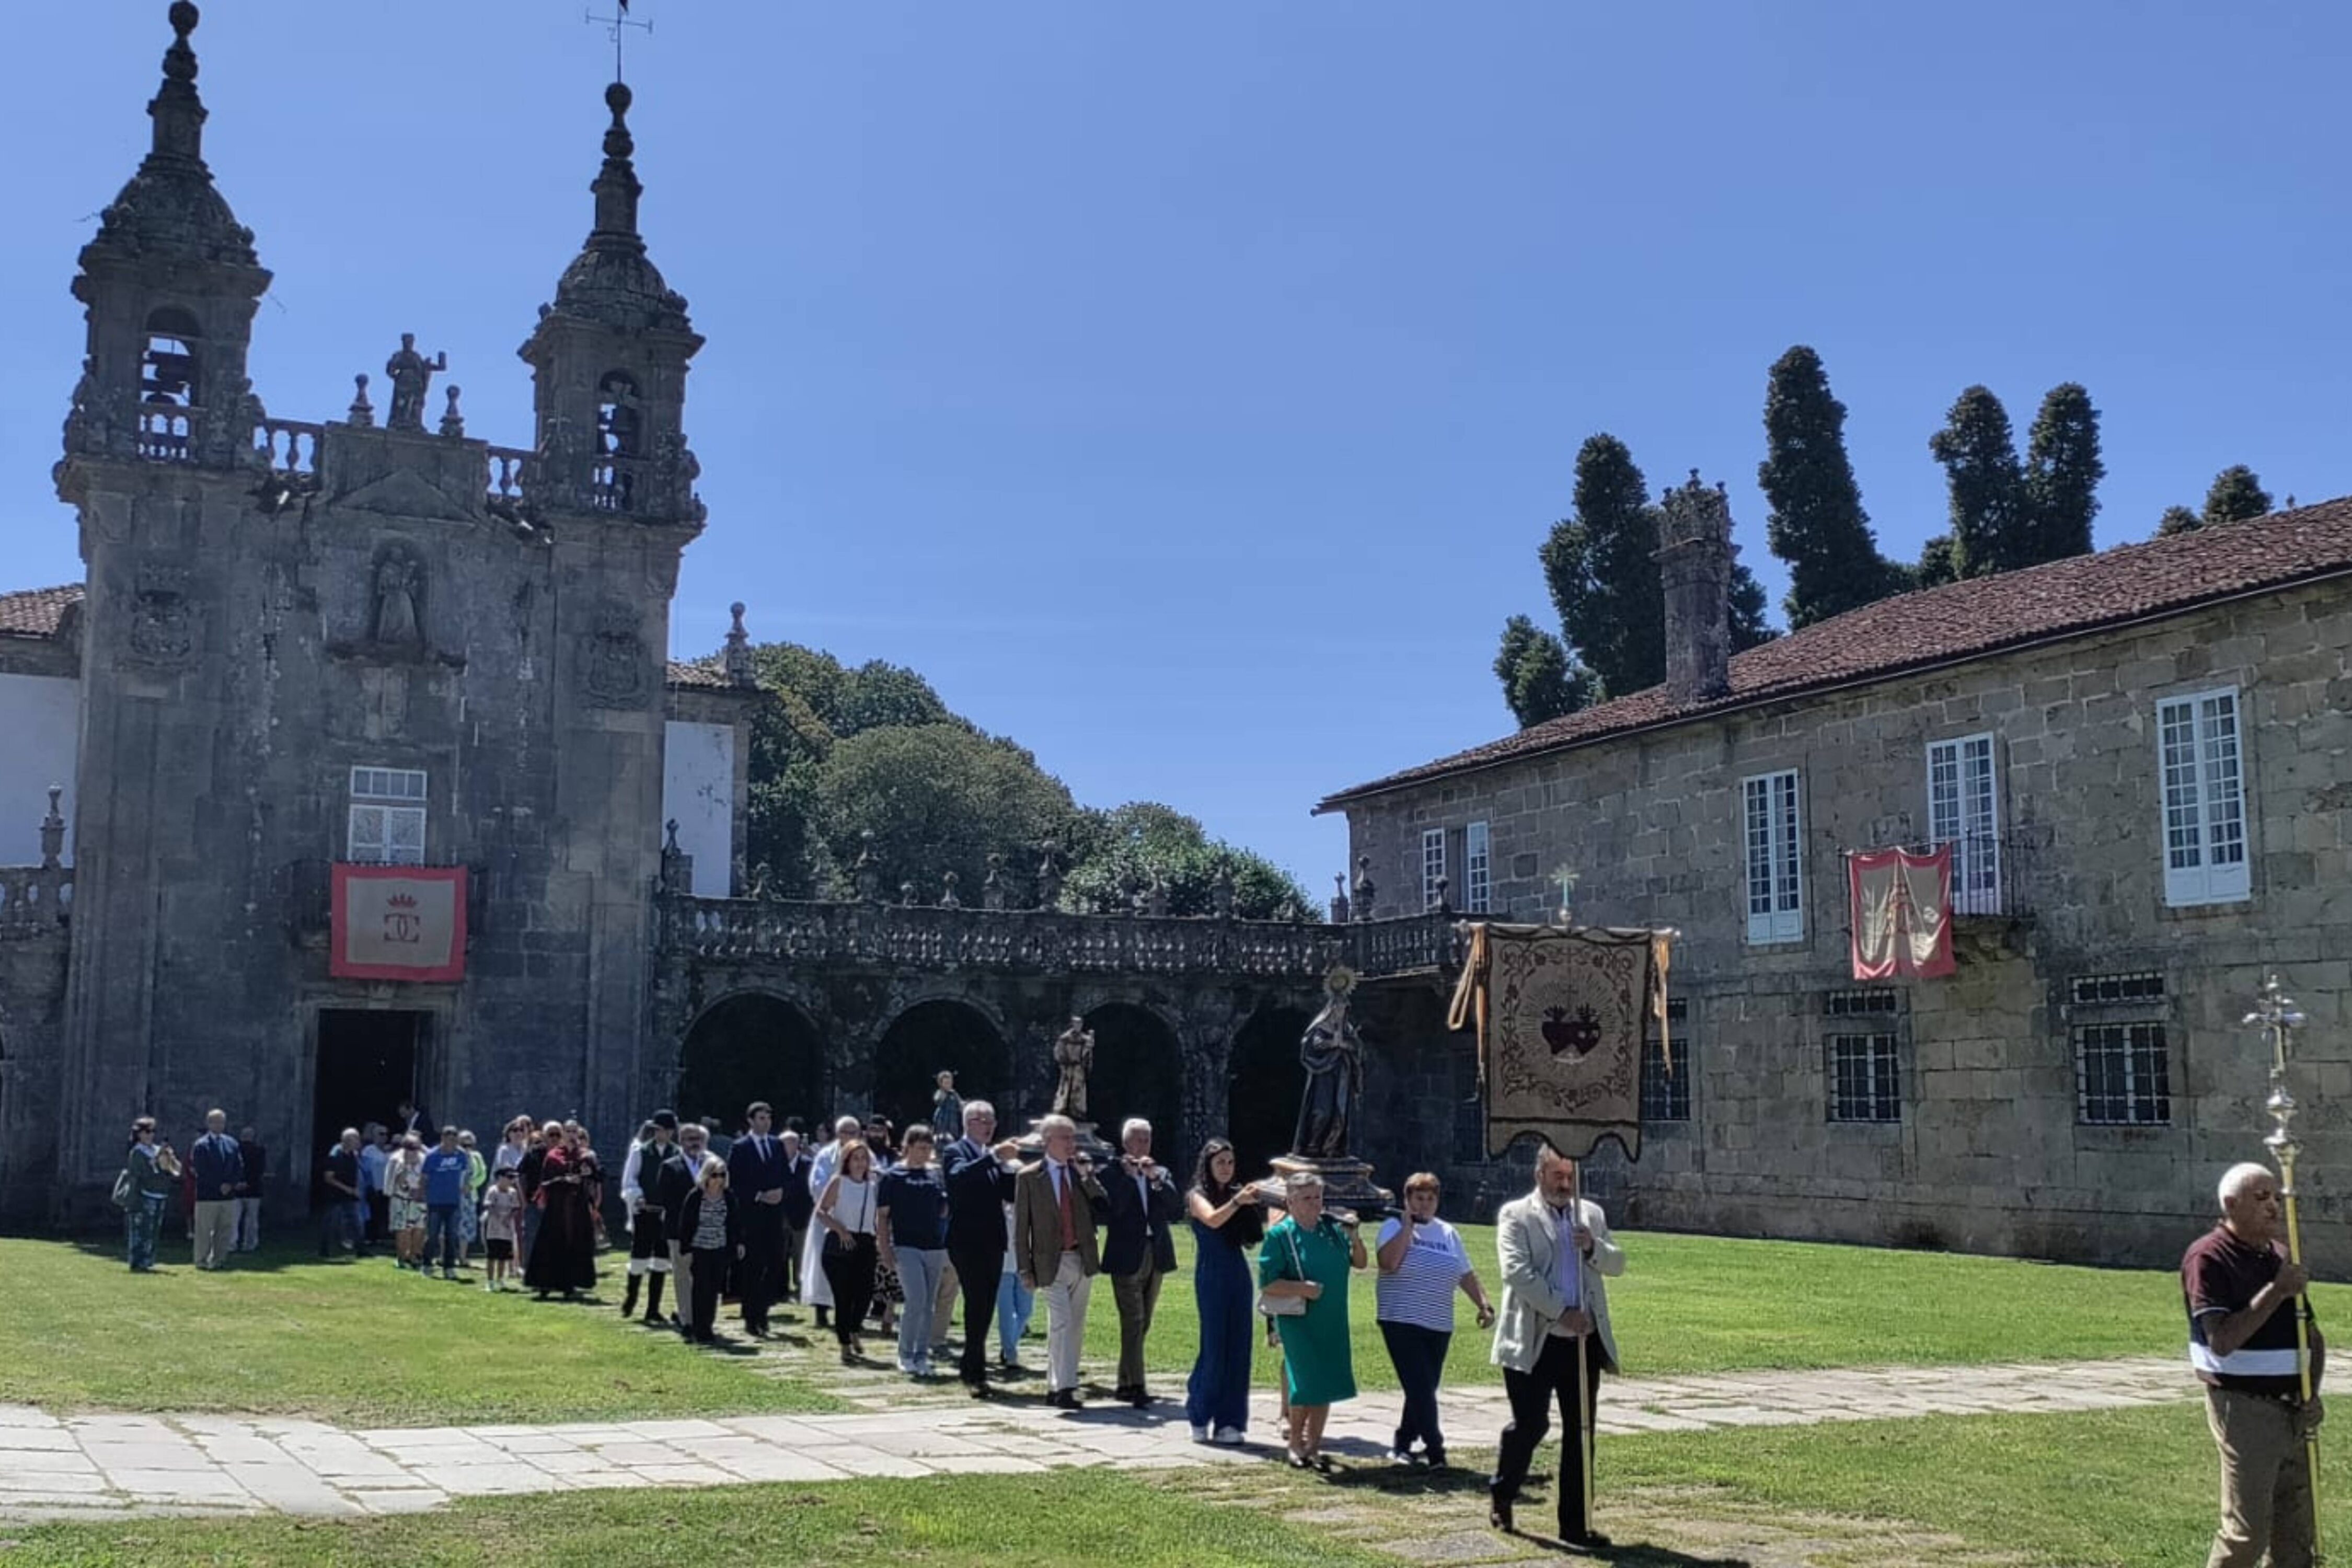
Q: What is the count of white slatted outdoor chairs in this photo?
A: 0